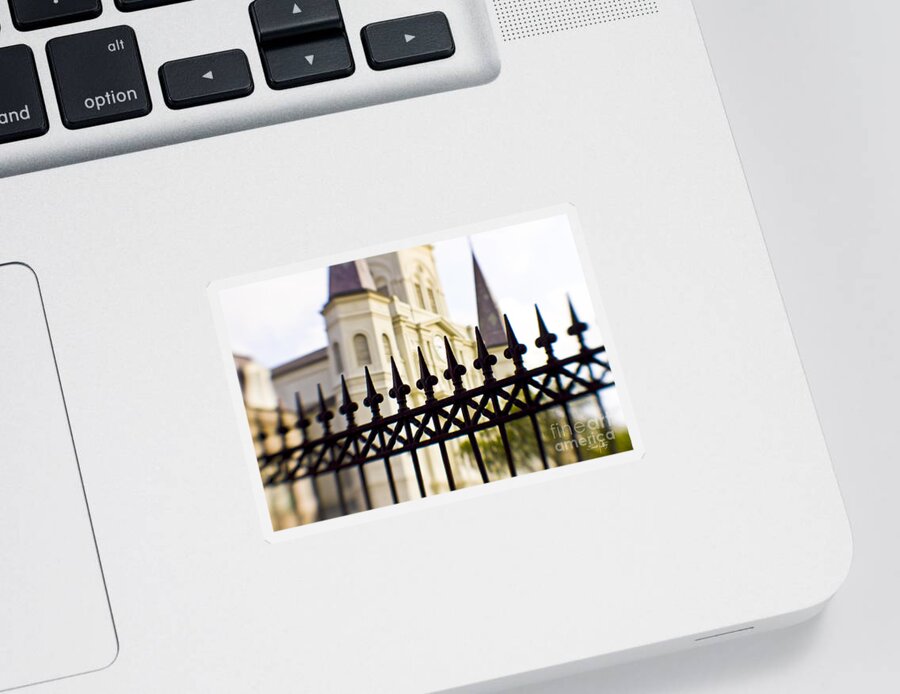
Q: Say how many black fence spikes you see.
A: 13